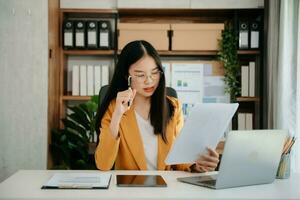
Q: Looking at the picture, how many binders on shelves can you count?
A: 6